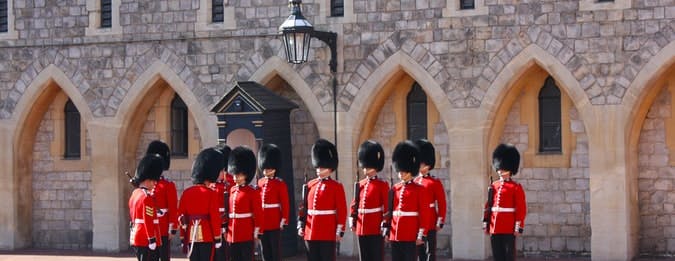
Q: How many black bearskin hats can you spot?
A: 11